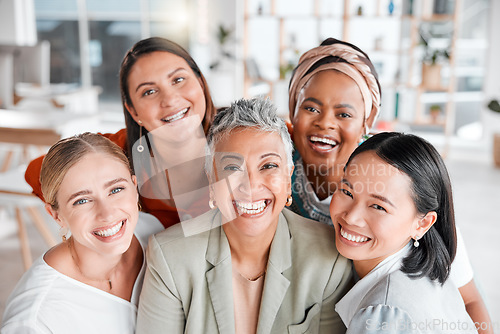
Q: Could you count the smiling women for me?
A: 5